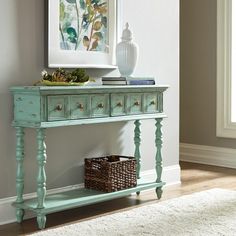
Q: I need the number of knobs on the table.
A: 6